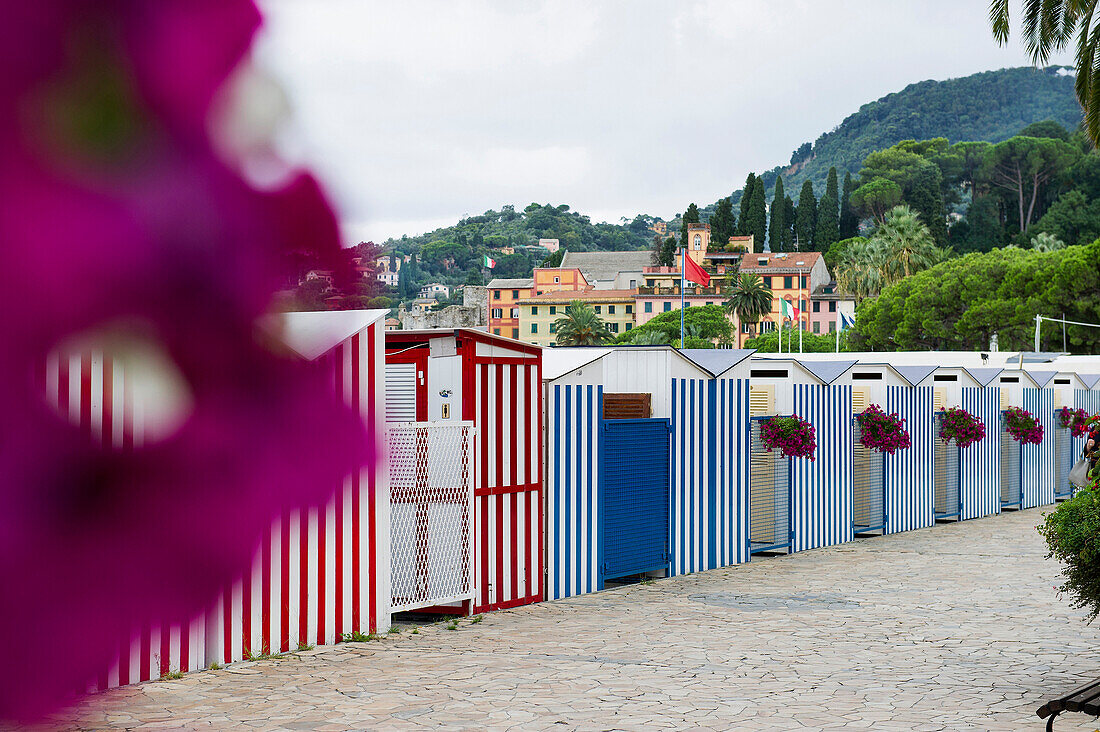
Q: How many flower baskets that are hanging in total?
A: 5